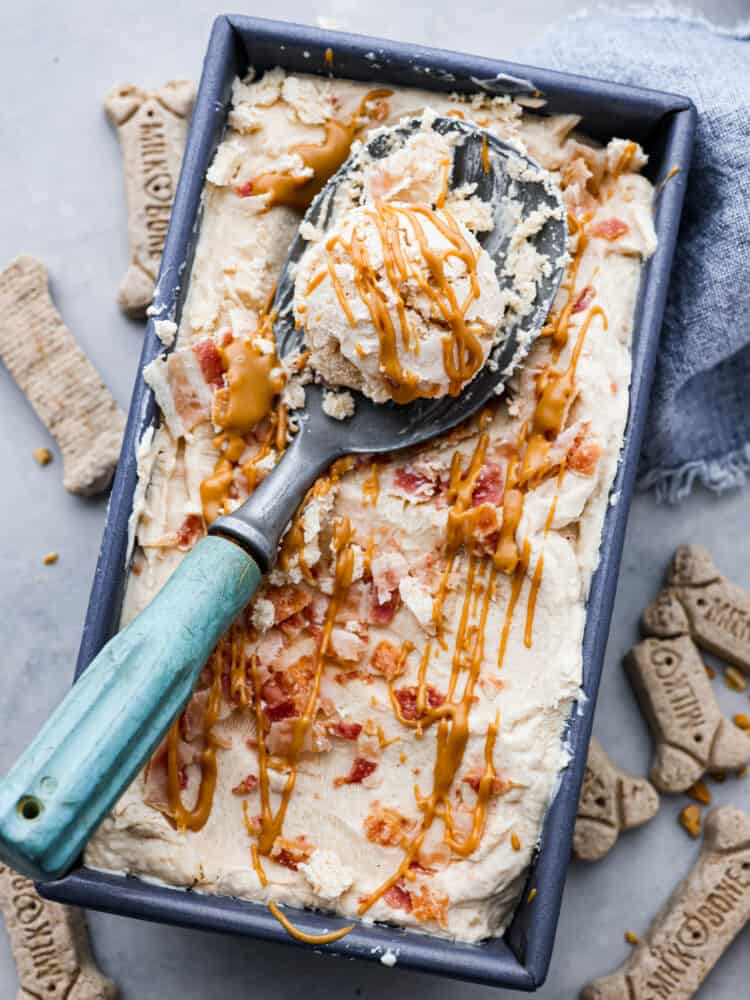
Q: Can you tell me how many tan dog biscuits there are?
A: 7